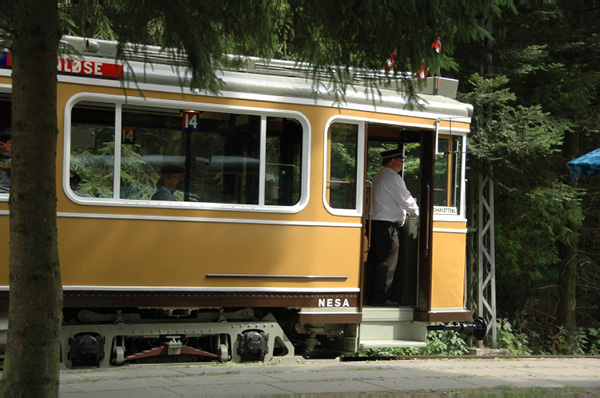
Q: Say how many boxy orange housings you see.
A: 0